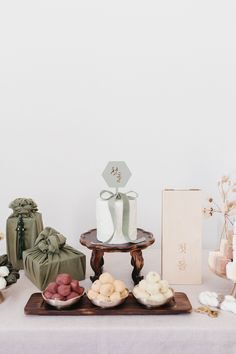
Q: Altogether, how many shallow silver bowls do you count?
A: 3